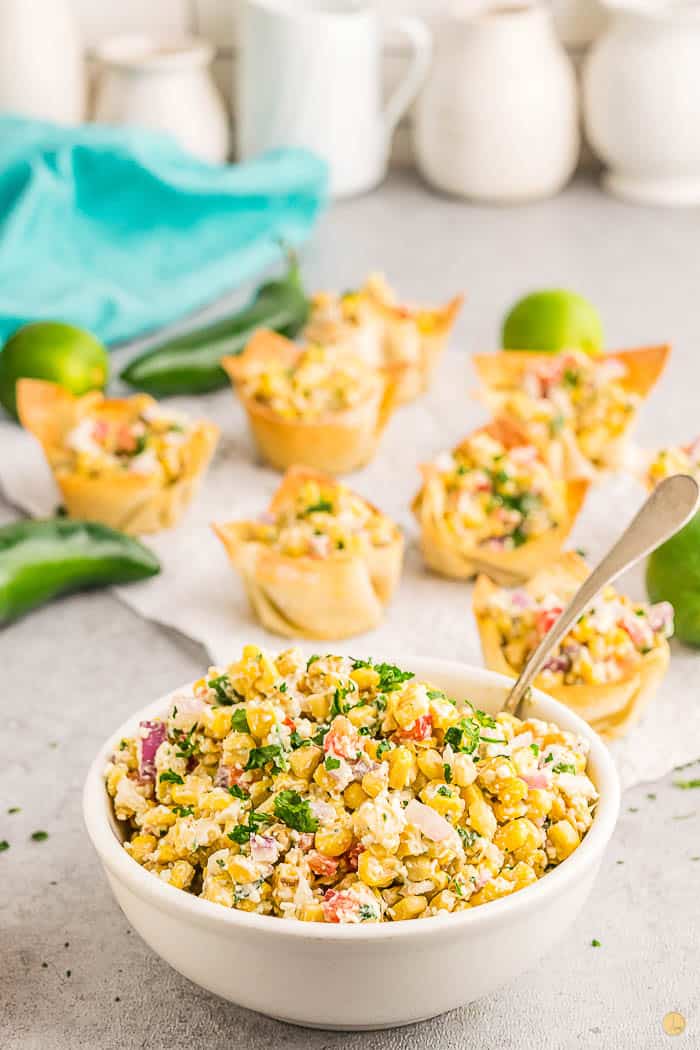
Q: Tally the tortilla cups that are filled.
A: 8